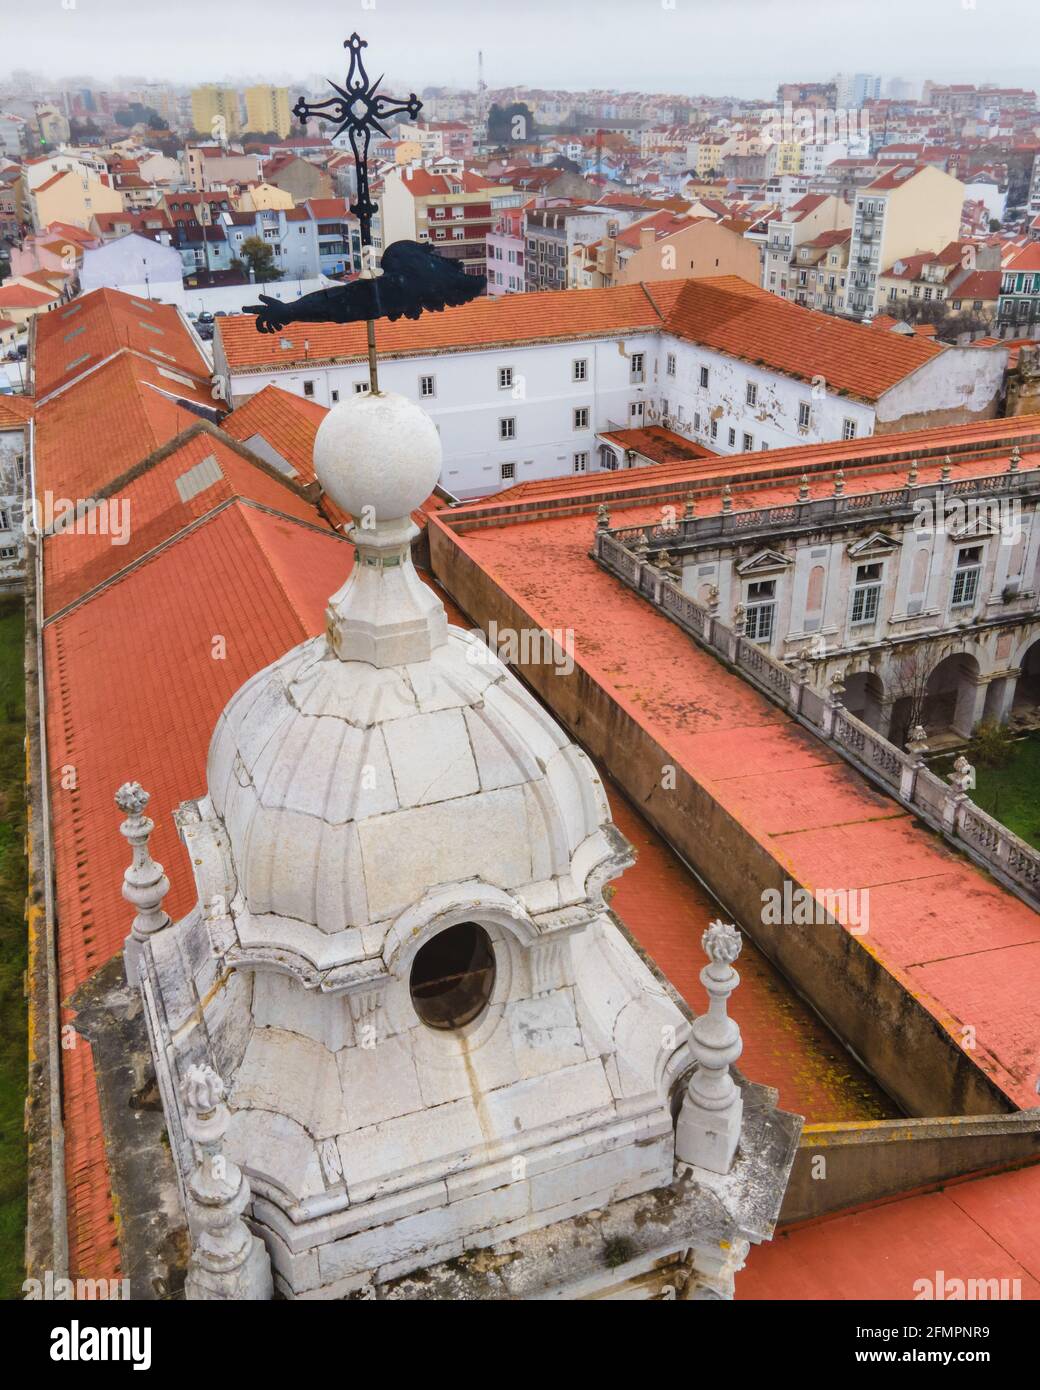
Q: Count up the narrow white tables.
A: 0